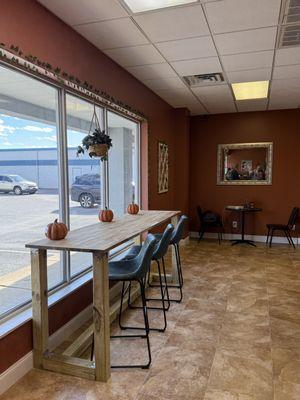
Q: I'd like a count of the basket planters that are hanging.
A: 1